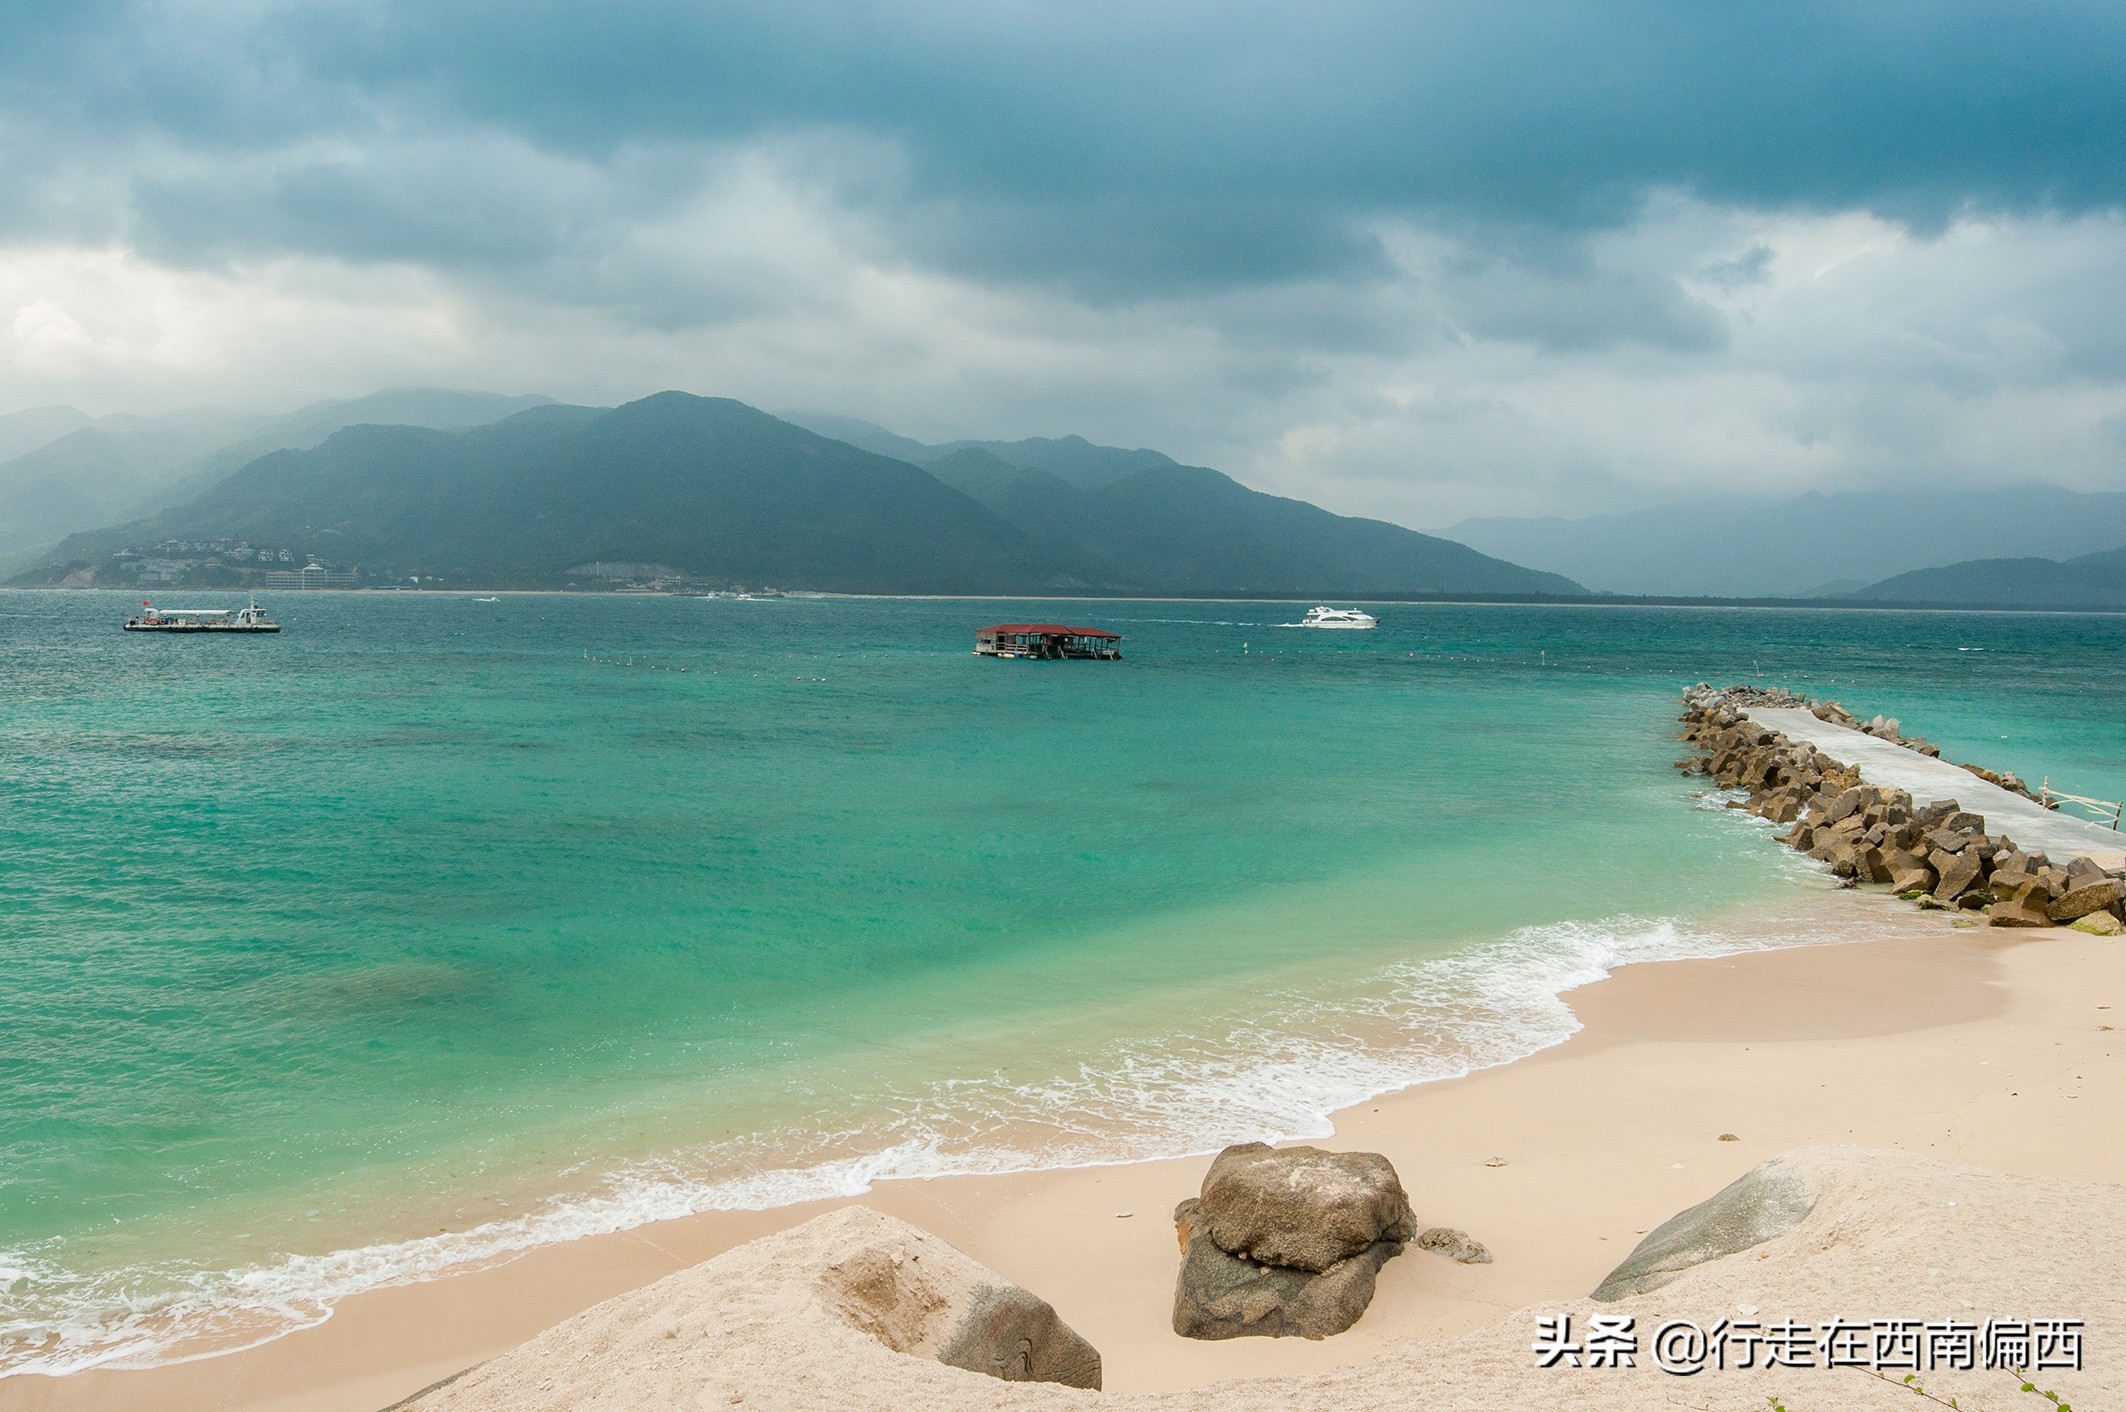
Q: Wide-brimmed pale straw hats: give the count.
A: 0